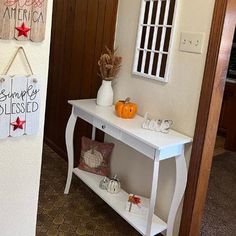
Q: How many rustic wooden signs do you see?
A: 2